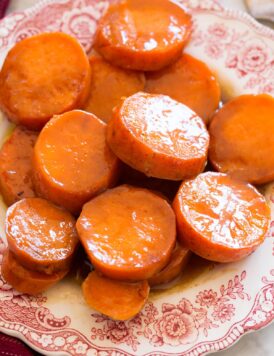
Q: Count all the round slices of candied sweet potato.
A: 14